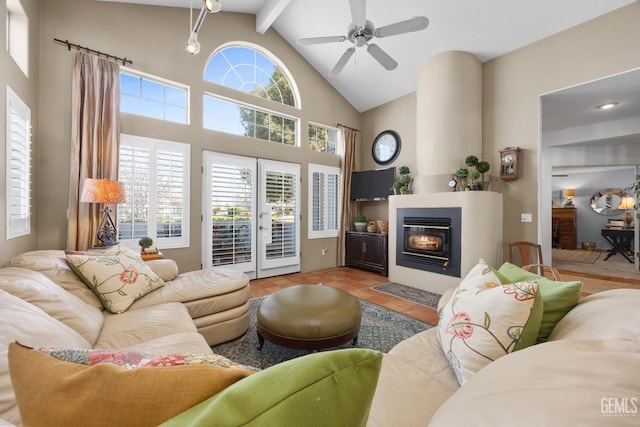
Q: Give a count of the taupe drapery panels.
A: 2